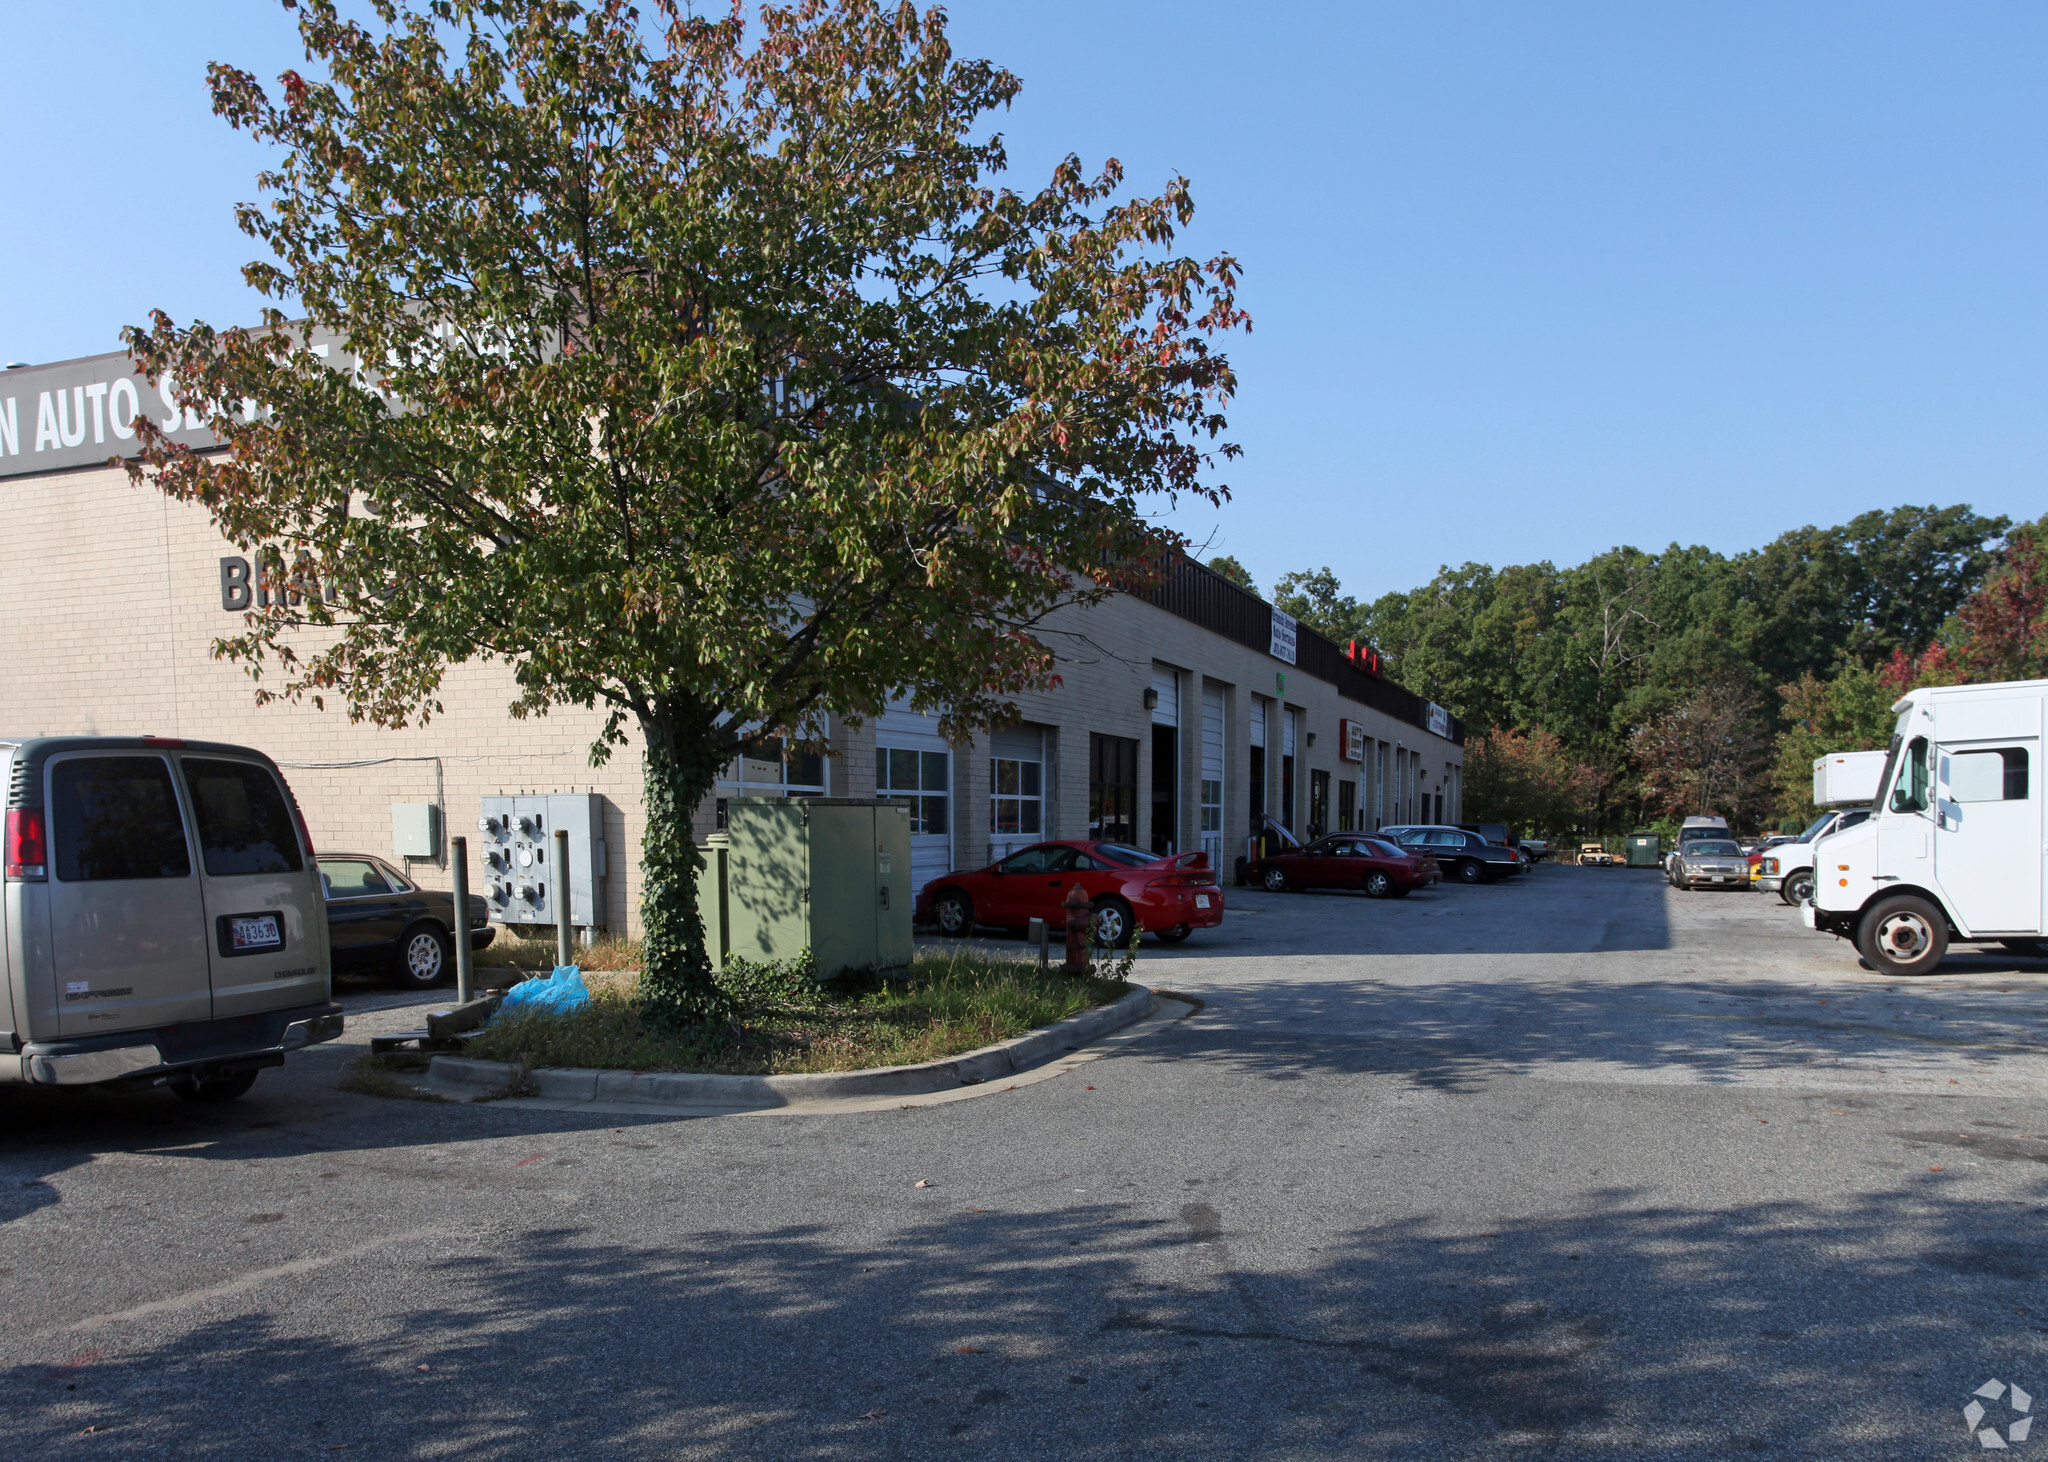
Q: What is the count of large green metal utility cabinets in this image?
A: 1